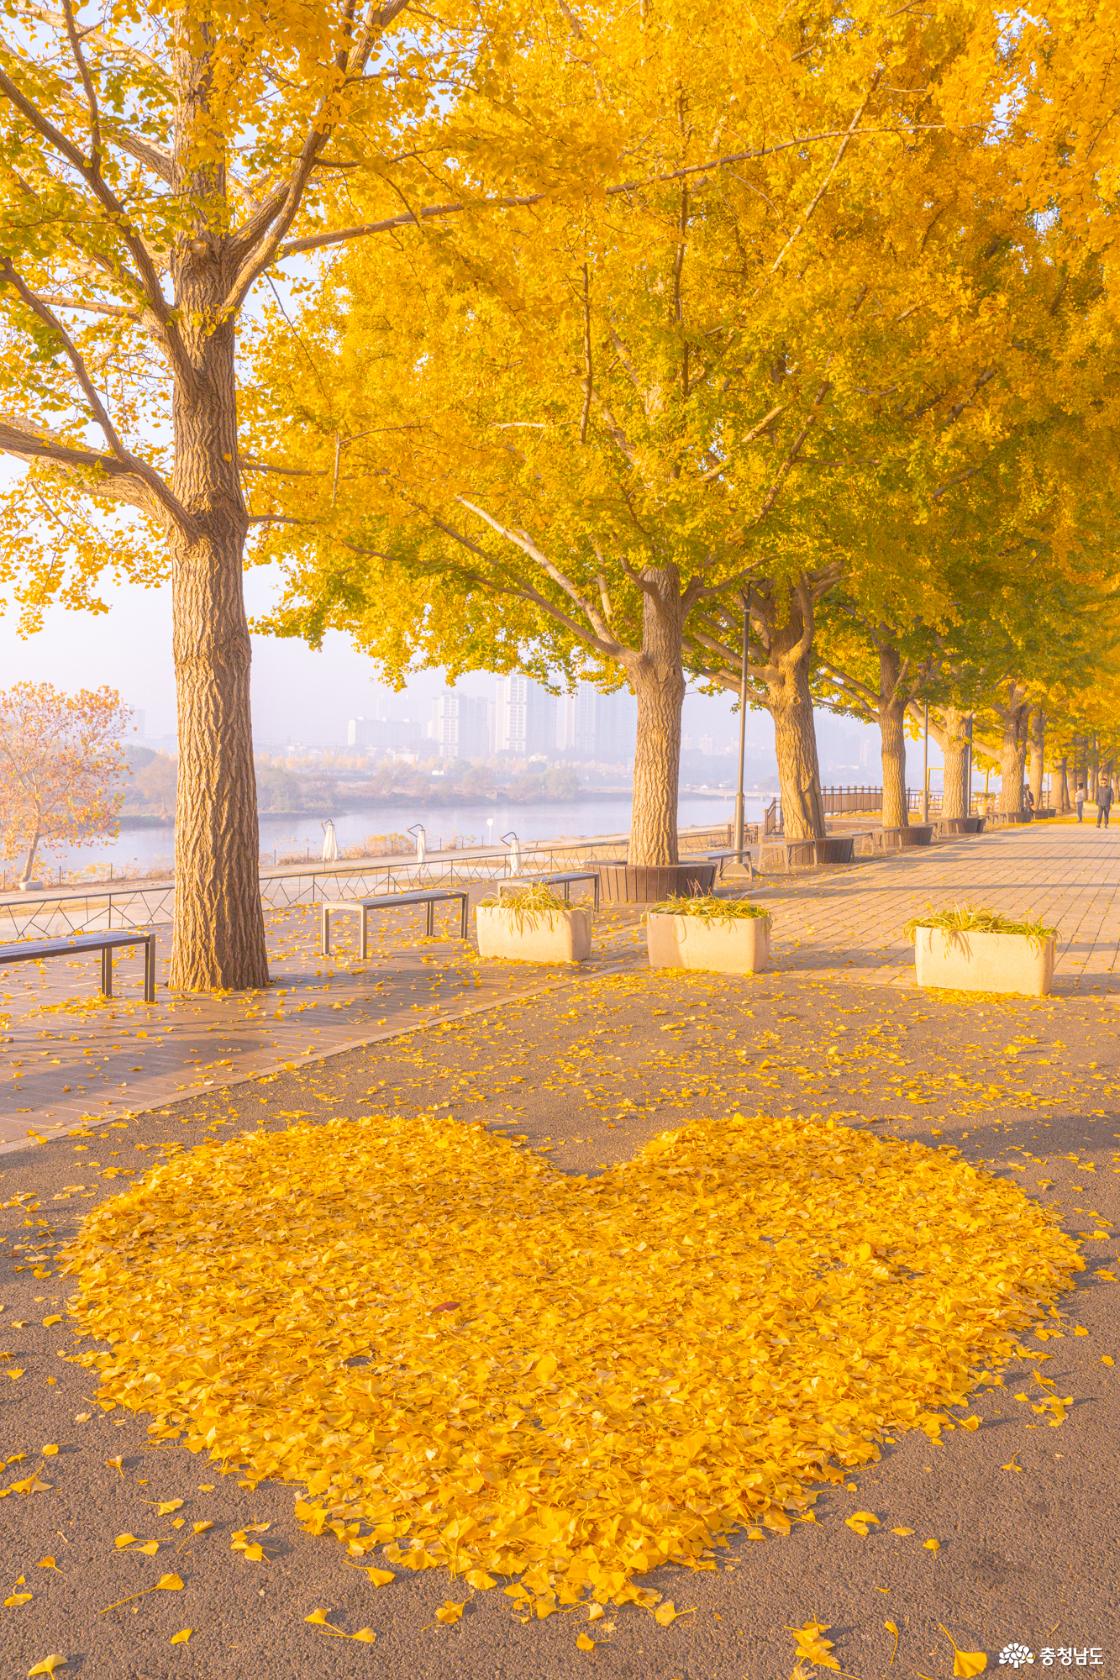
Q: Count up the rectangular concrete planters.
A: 3